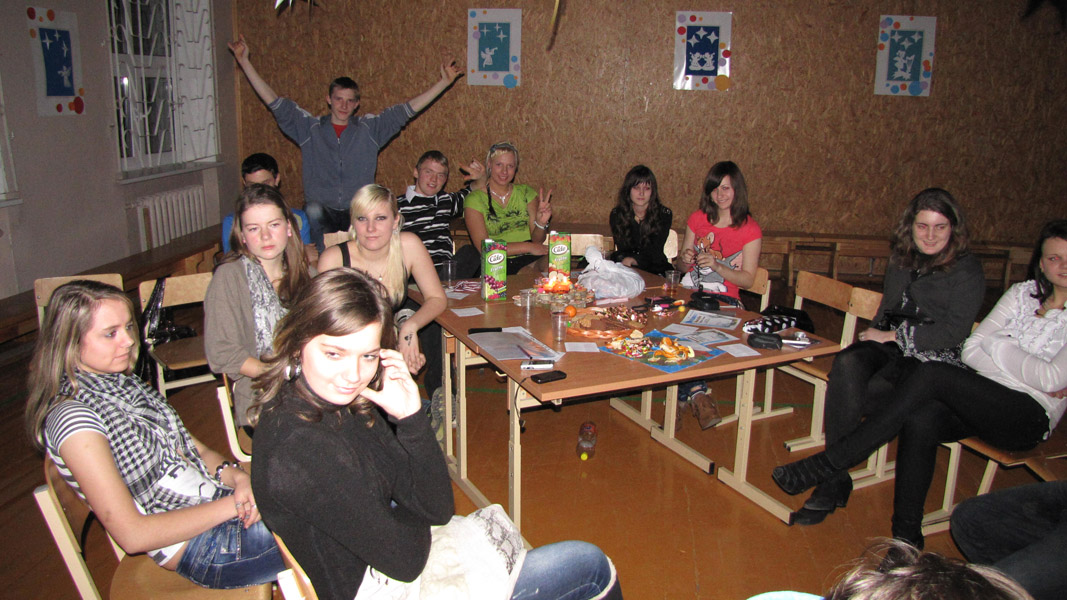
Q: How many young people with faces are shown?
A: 12